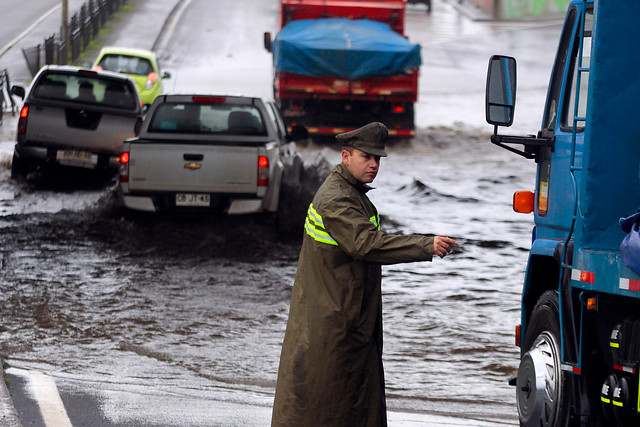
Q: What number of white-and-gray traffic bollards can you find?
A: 0